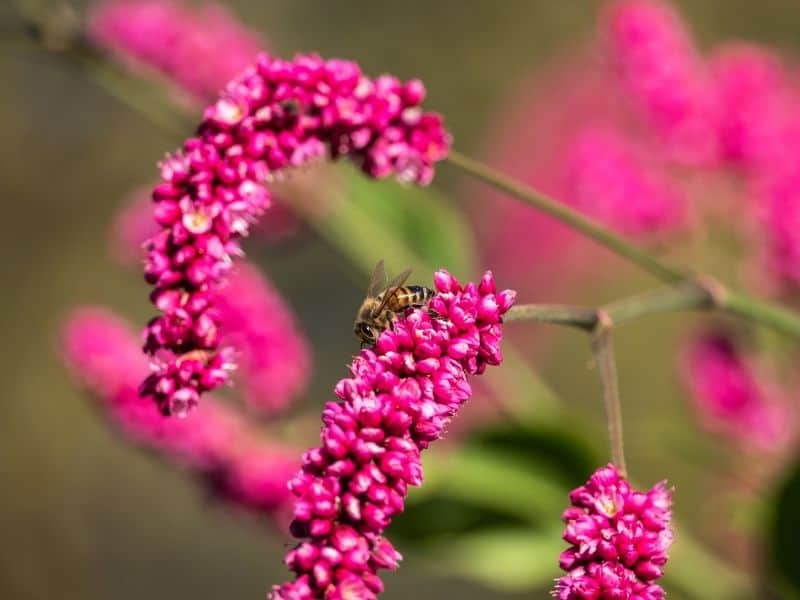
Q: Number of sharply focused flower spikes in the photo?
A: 3